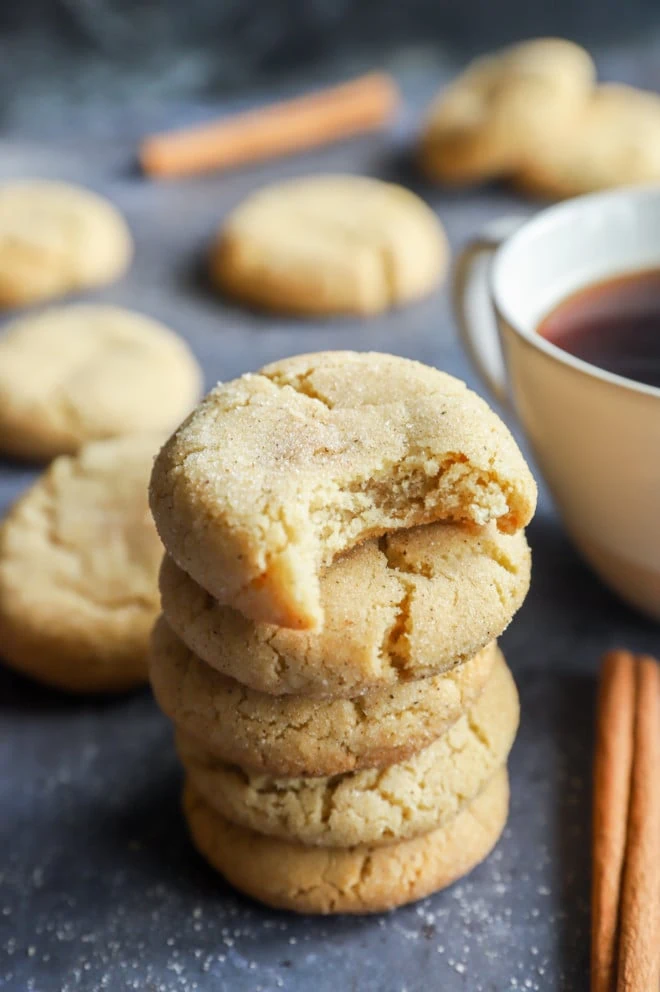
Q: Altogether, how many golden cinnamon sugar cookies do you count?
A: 11